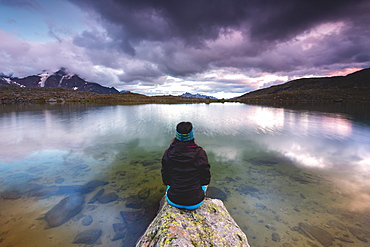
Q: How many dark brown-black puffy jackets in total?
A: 1